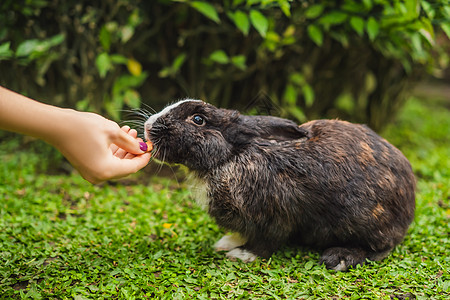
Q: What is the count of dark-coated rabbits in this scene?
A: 1